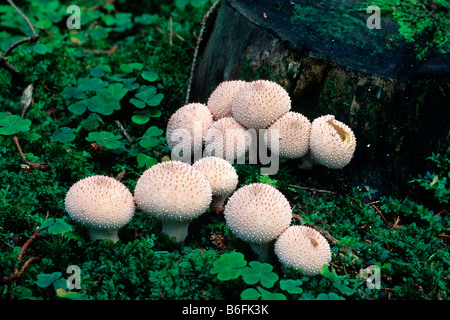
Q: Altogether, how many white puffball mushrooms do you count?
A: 11